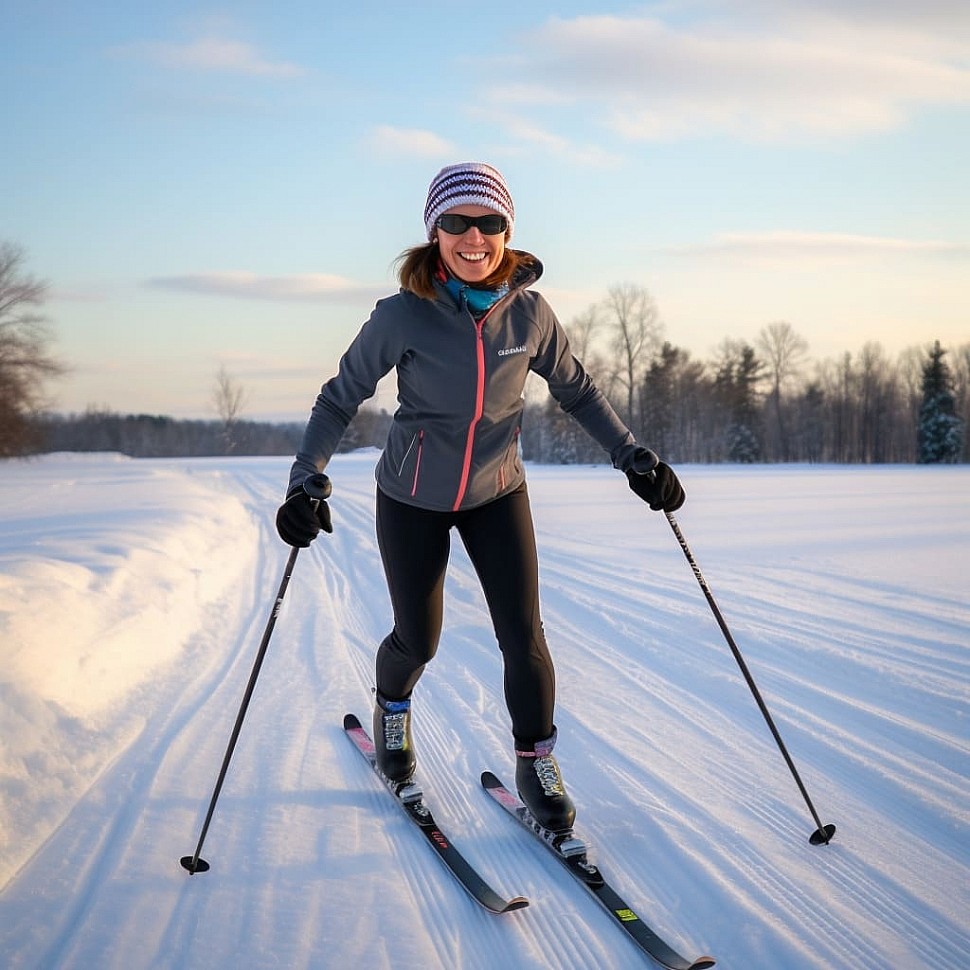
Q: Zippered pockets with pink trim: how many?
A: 2